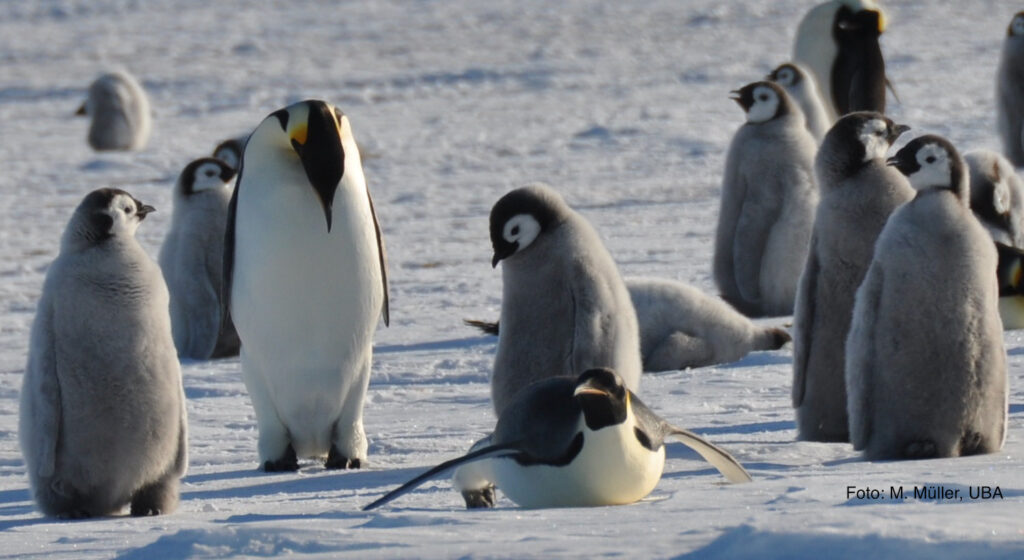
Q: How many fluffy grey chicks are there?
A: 12